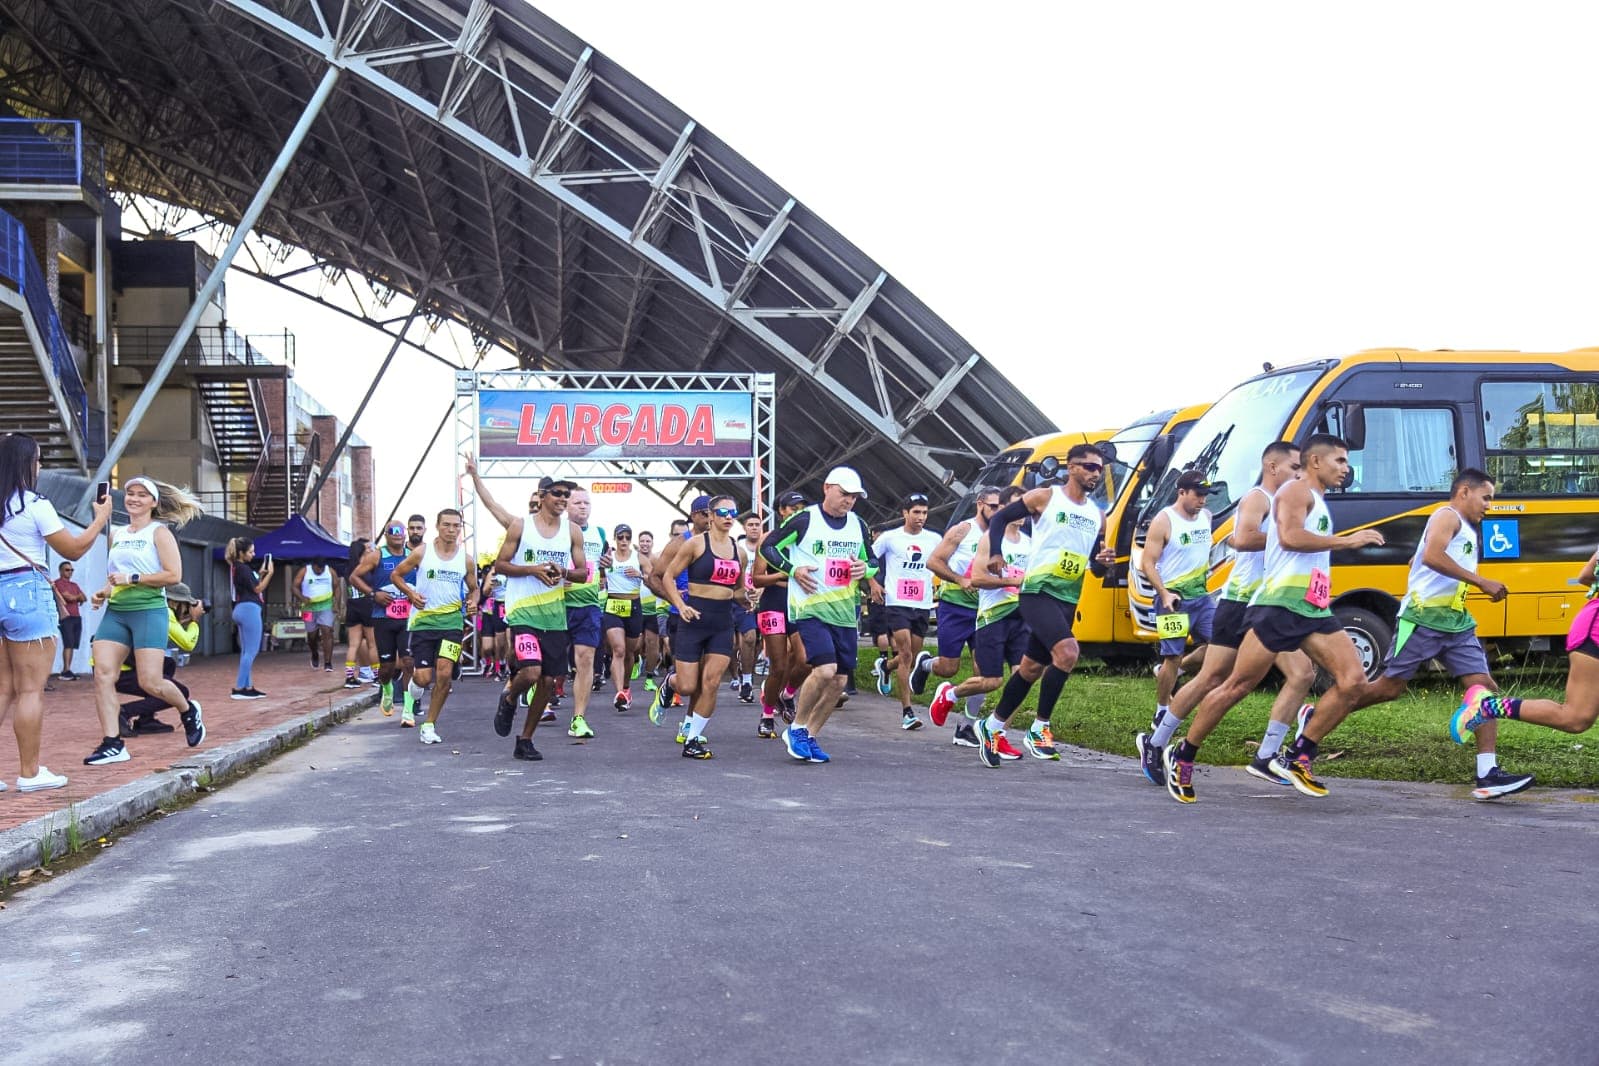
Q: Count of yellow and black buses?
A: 3